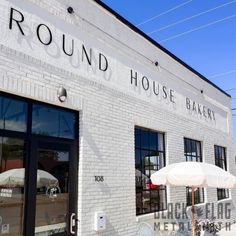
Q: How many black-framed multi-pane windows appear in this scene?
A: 3